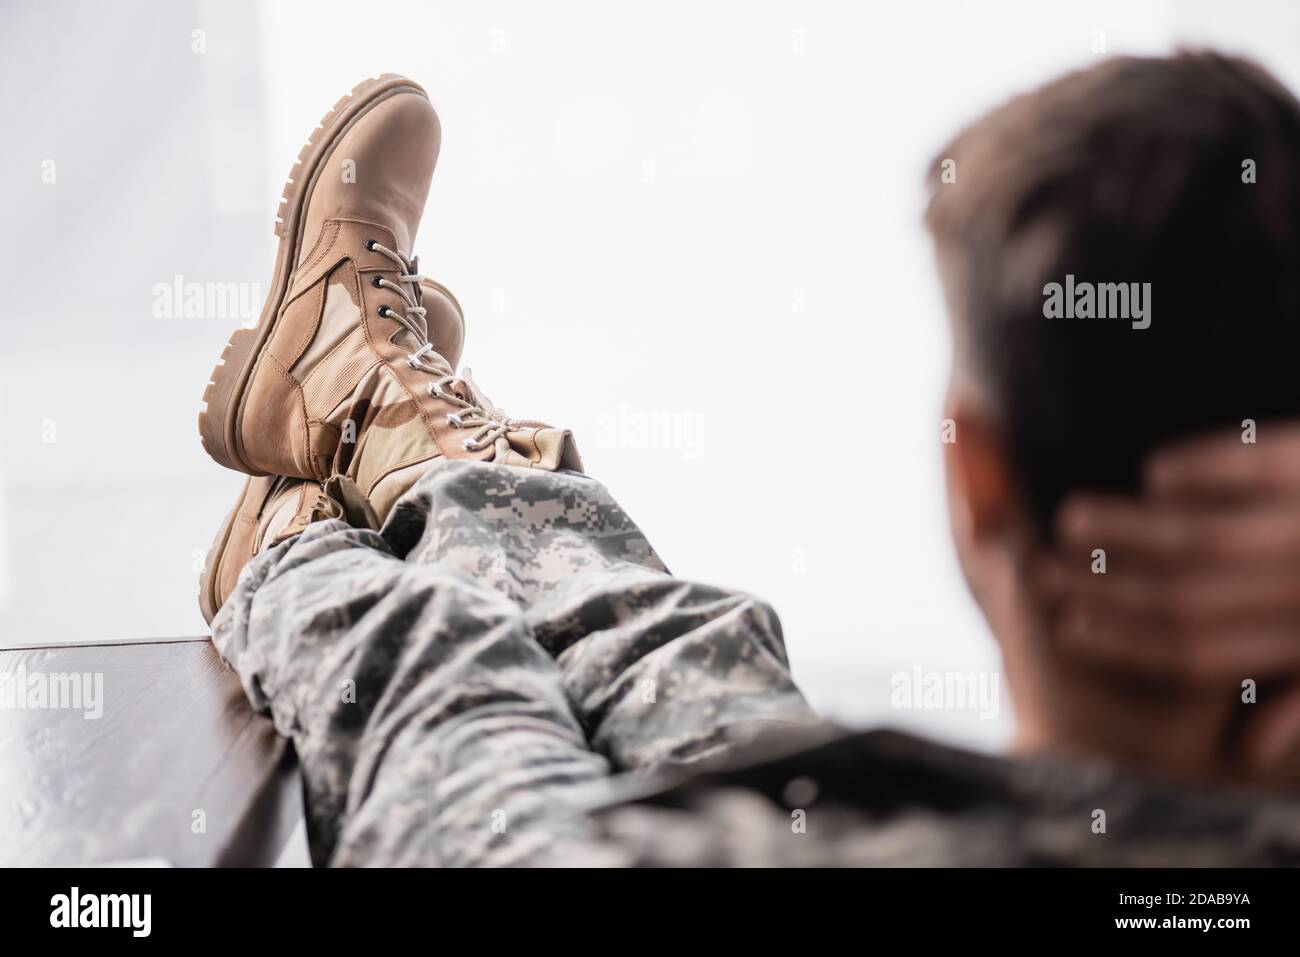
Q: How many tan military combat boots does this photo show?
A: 2